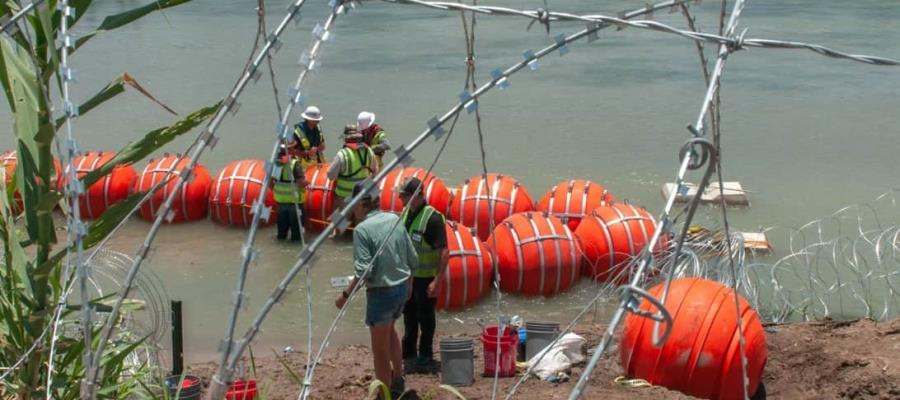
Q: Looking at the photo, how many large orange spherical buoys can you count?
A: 12